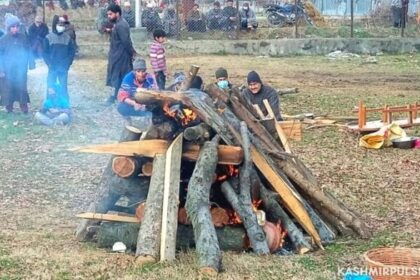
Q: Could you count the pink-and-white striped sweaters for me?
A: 1